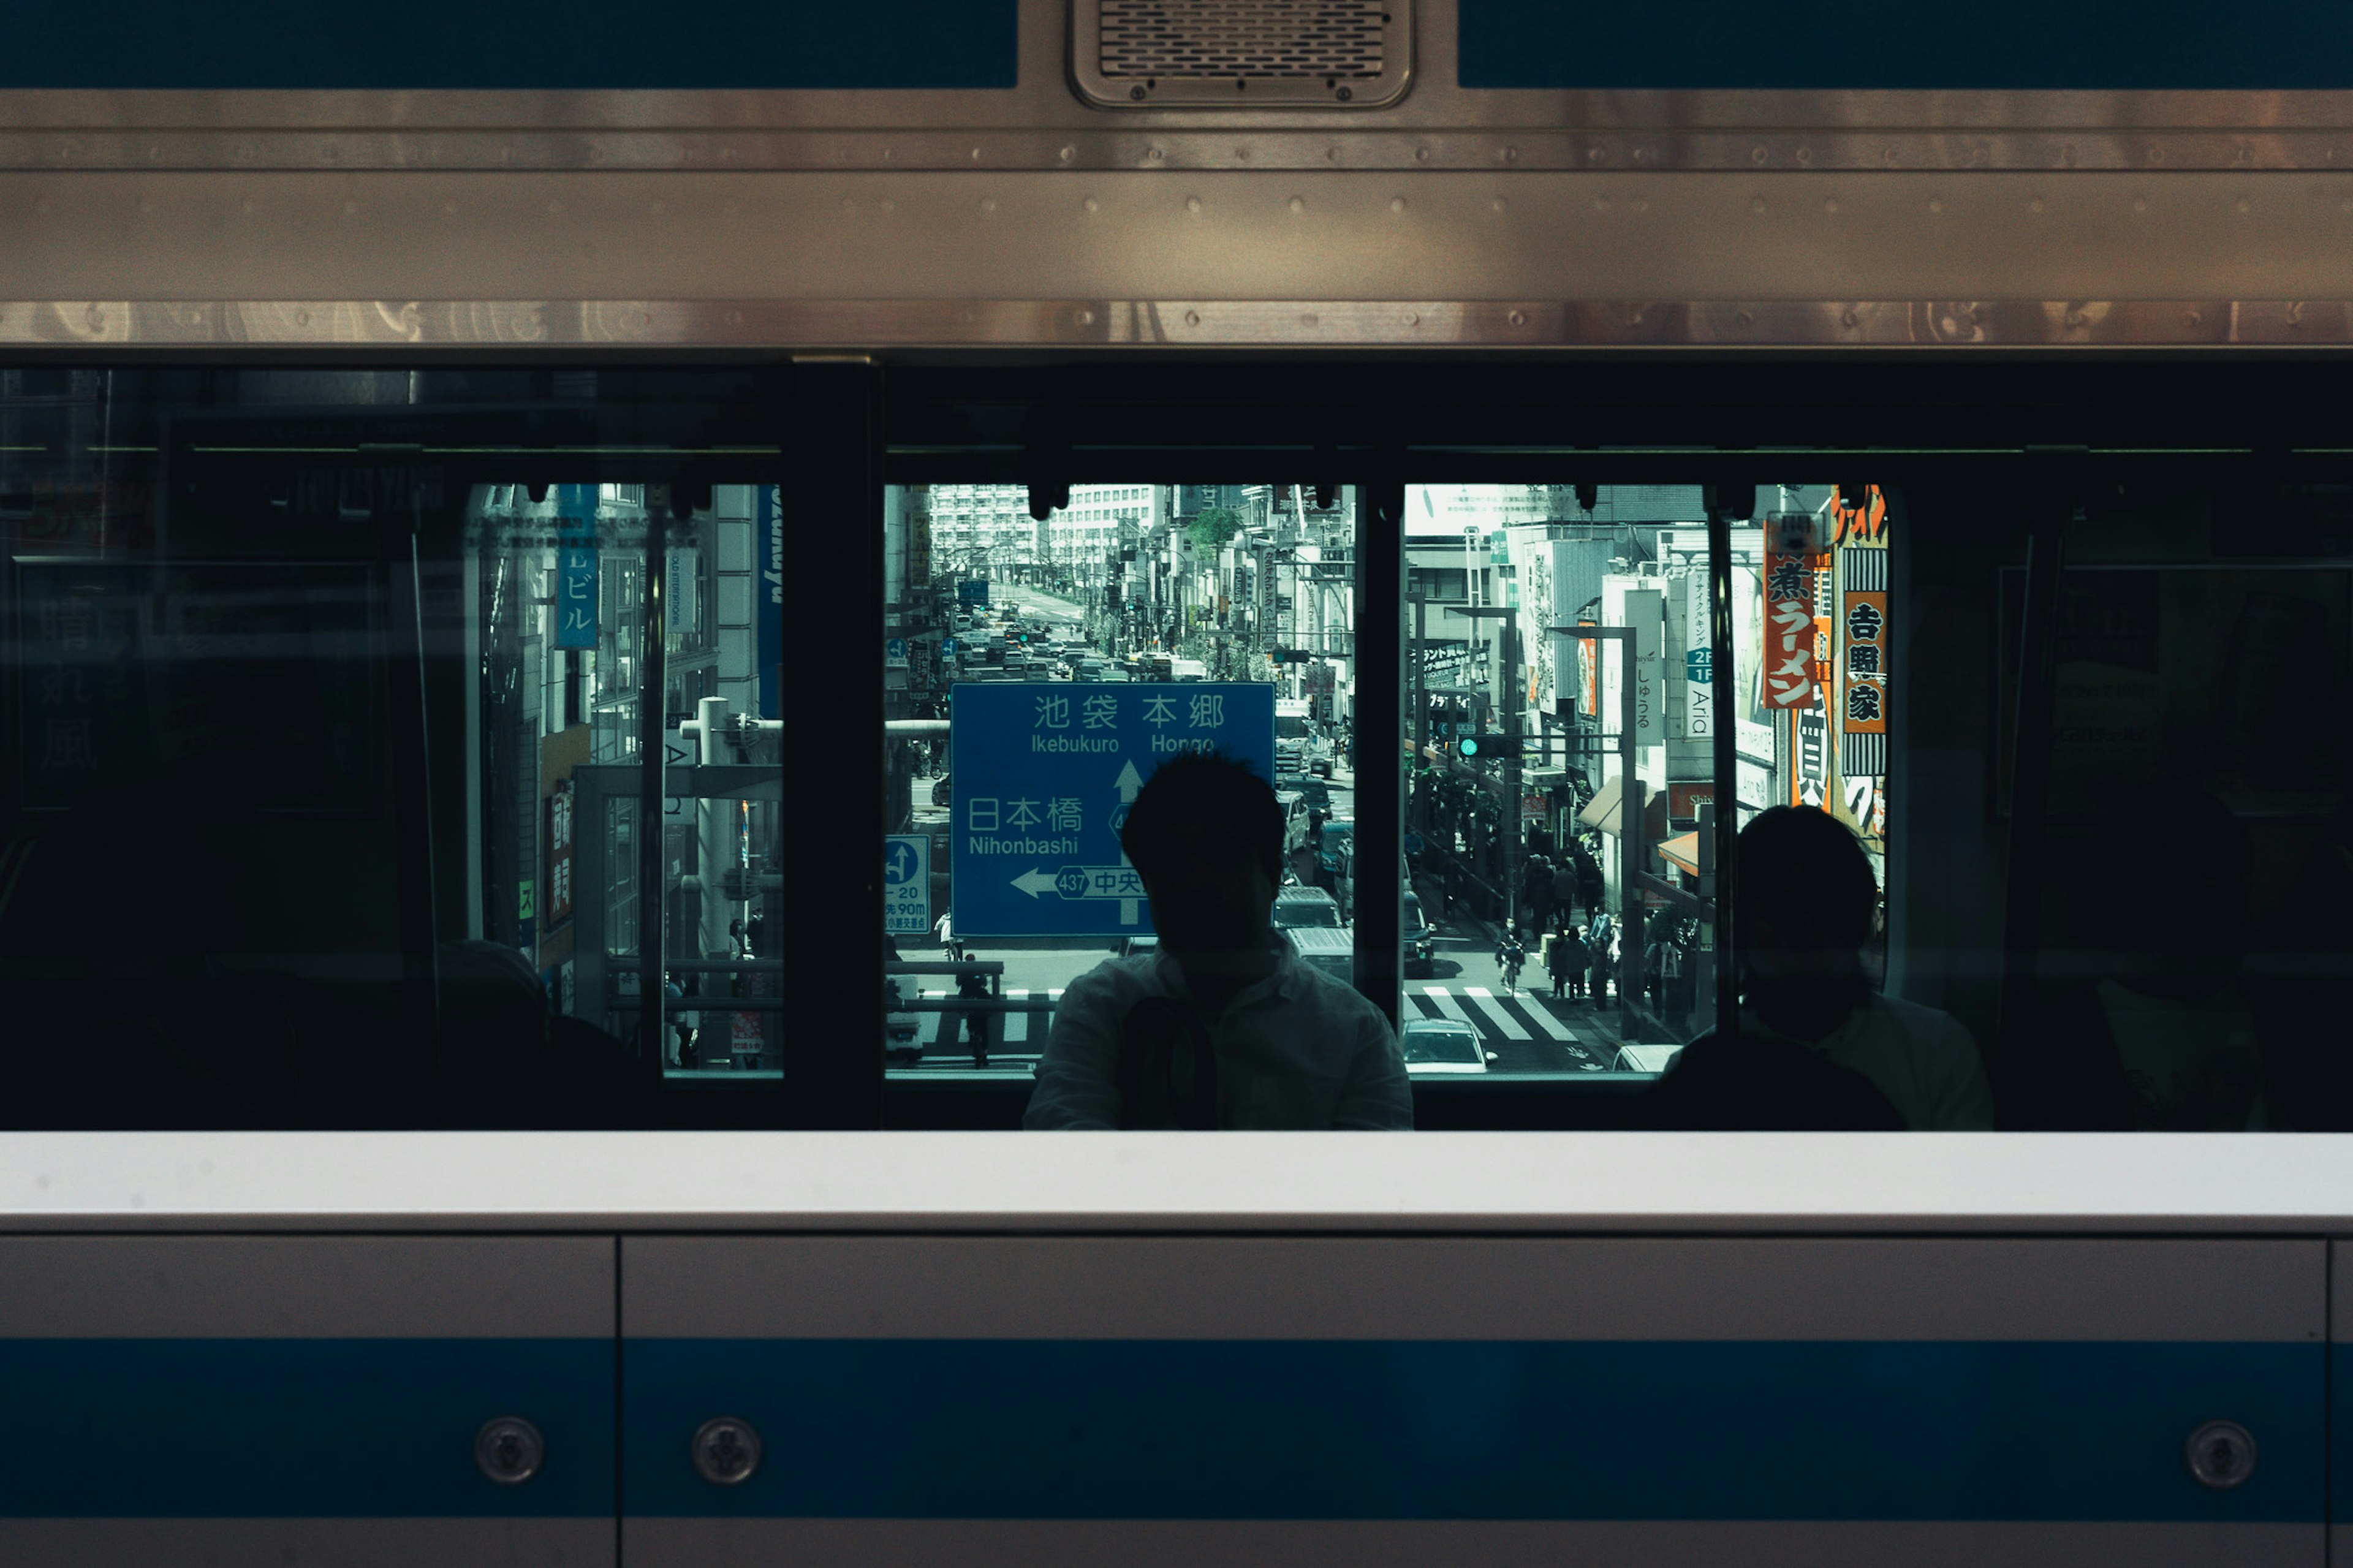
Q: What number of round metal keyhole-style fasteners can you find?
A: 3